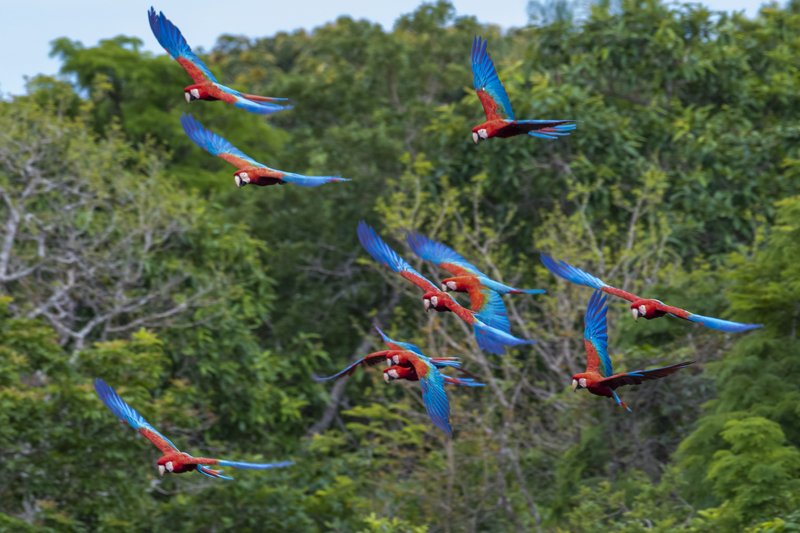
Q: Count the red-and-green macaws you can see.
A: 10